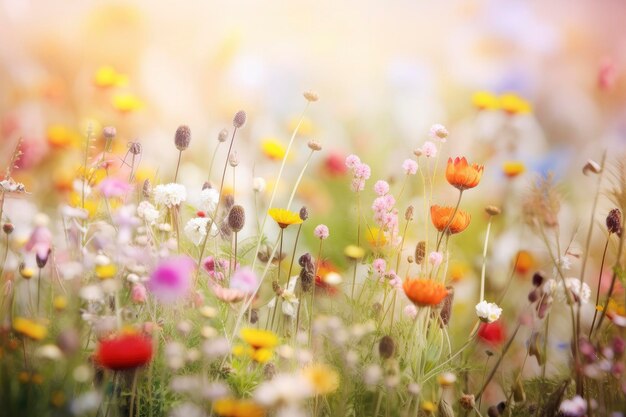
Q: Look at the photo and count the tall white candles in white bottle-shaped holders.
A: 0